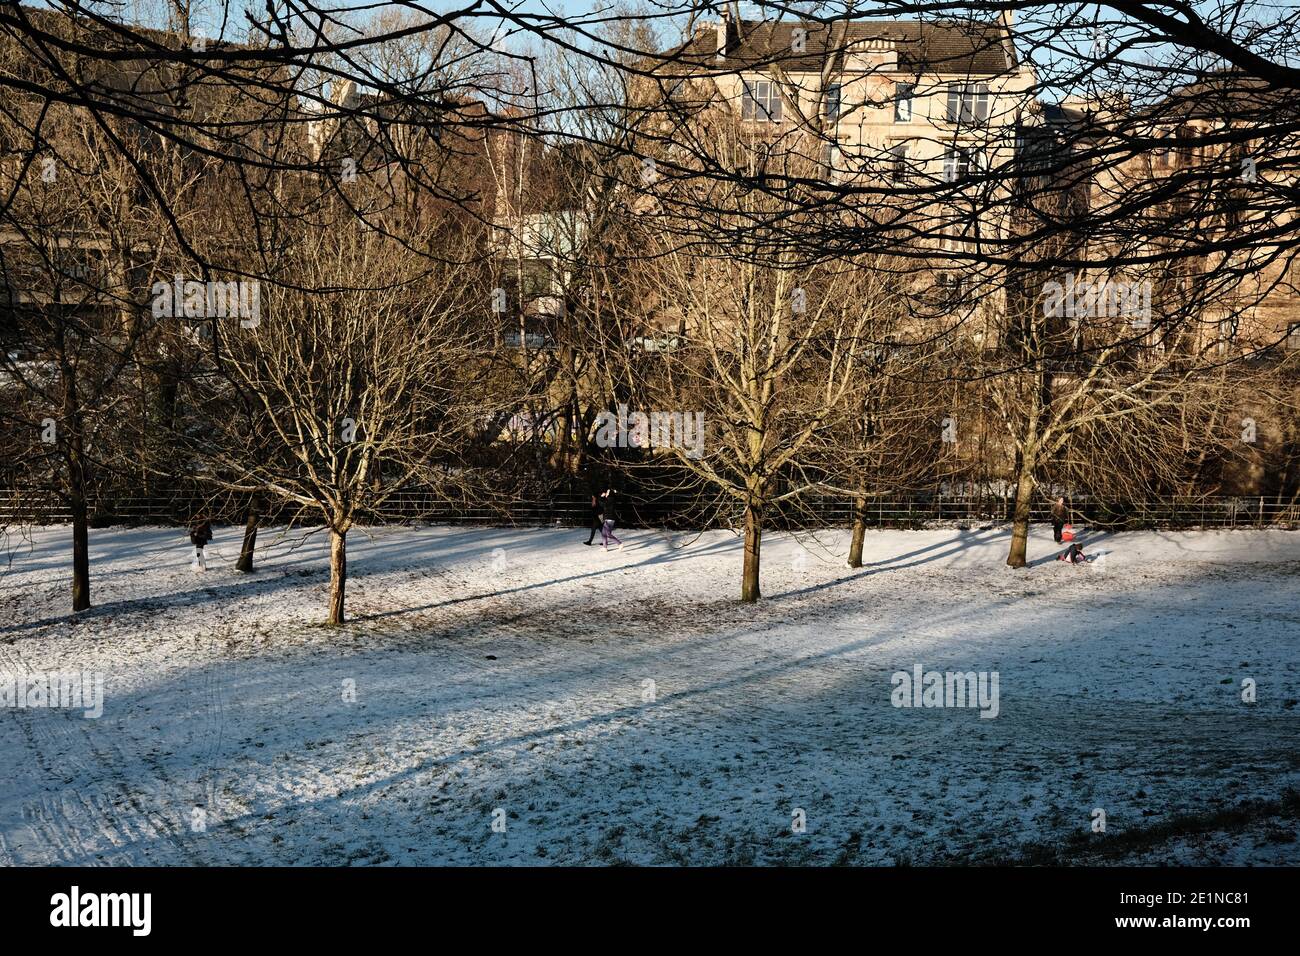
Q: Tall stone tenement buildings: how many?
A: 2